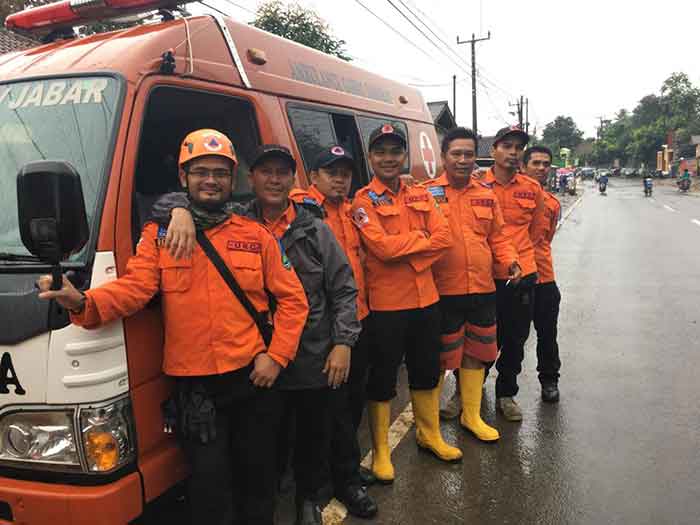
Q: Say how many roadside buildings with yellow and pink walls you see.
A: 1